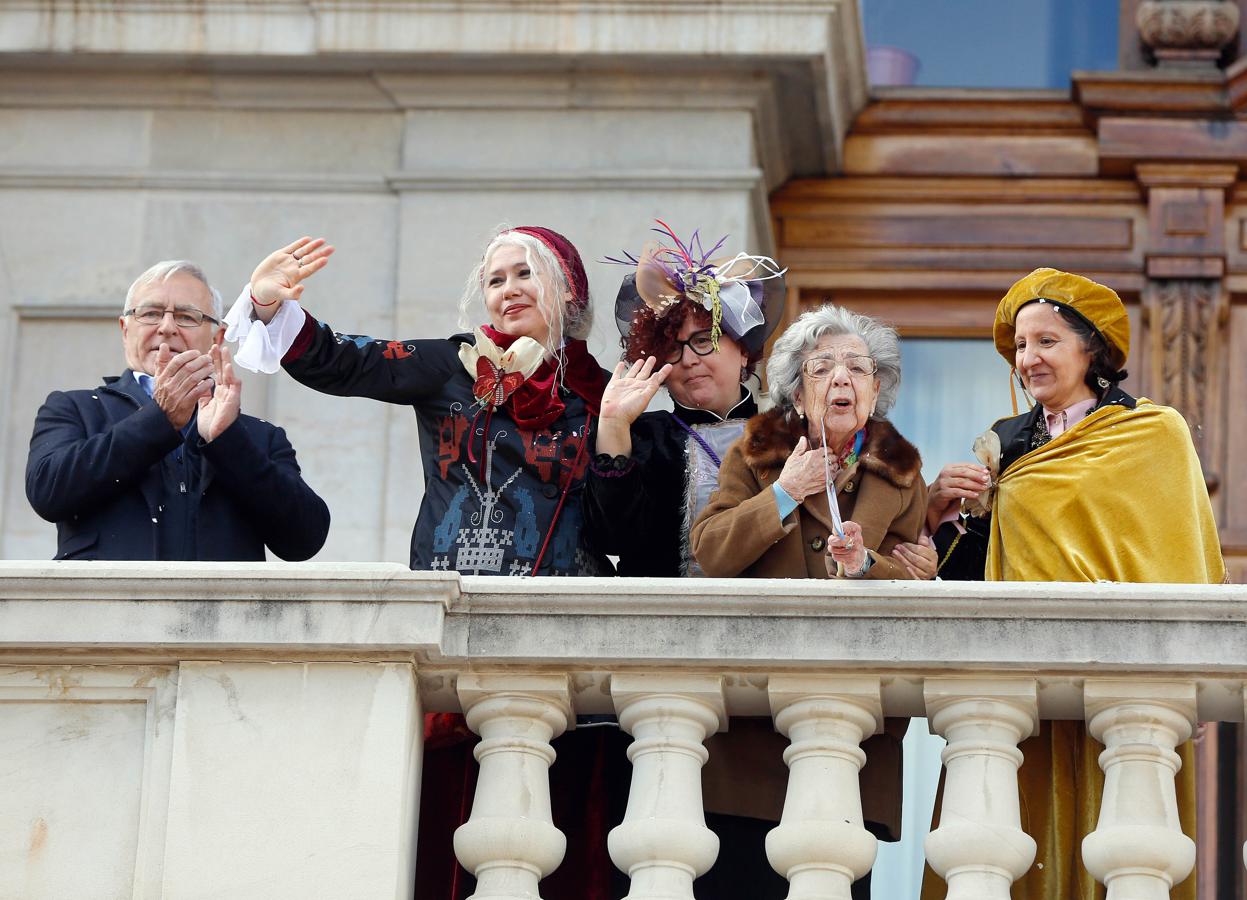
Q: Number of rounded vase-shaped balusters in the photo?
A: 5